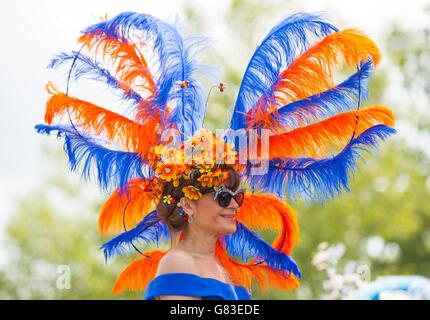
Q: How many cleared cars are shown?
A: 0